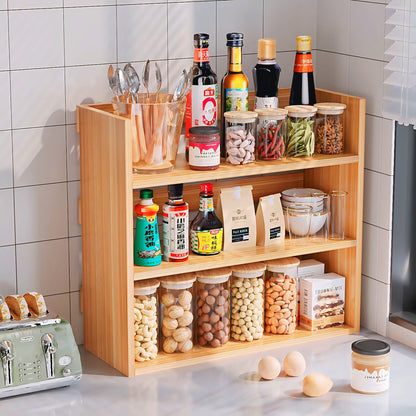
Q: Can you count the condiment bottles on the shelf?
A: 7